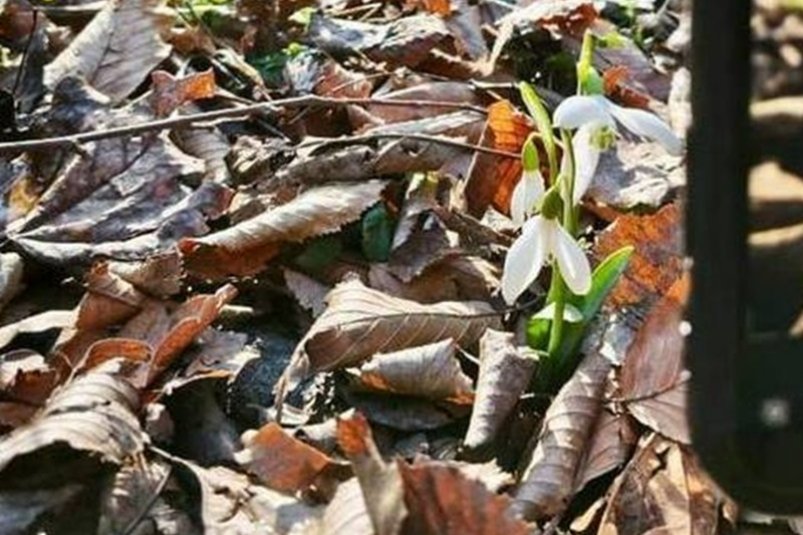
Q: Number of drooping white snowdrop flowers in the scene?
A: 3